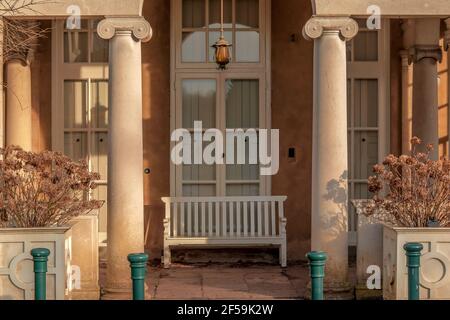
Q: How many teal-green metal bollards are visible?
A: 4